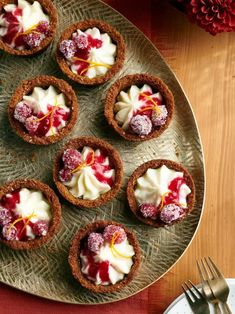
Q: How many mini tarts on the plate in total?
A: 8